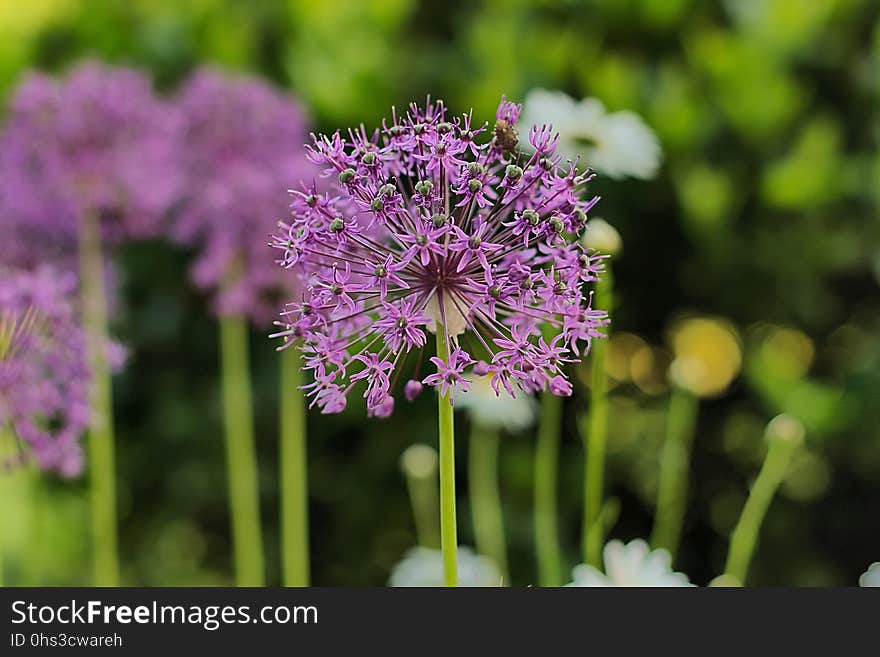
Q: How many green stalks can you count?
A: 10